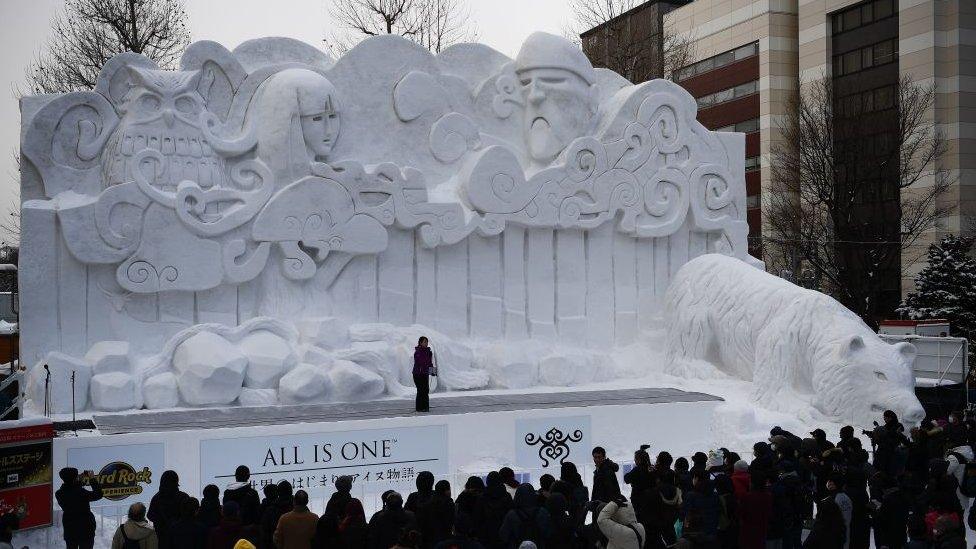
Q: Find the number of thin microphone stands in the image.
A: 2